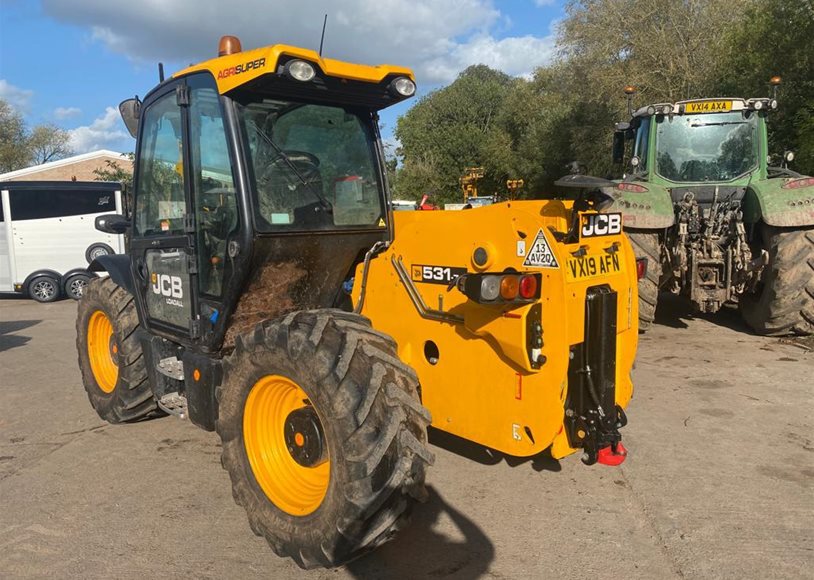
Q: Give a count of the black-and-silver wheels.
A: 3